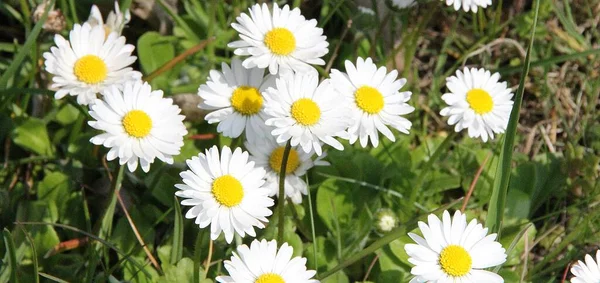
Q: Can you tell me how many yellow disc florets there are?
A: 11